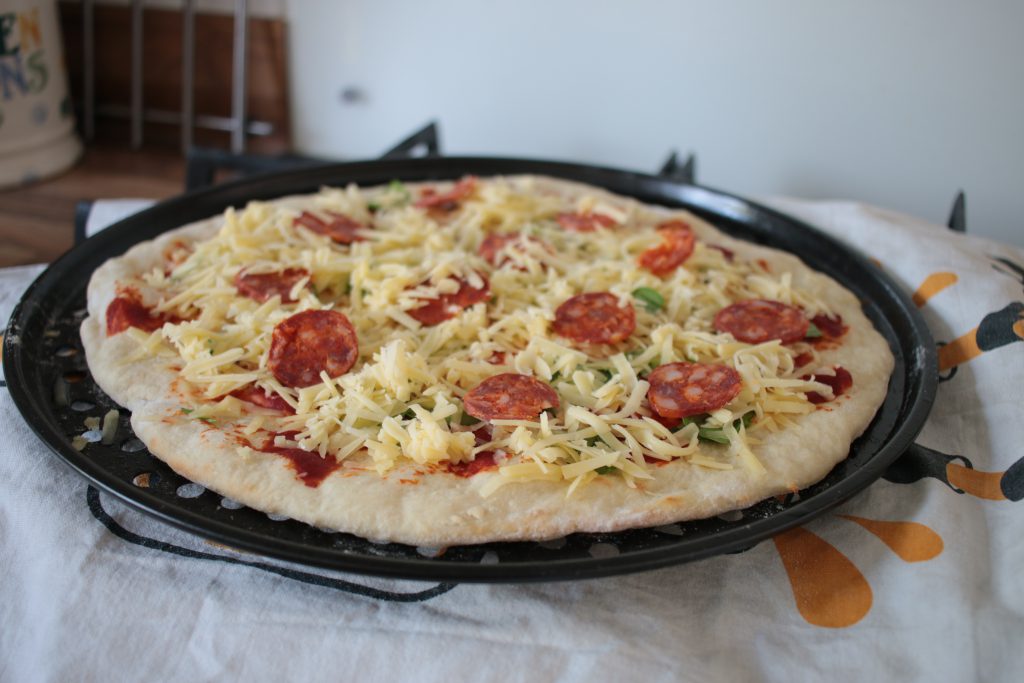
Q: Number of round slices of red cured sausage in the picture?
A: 12